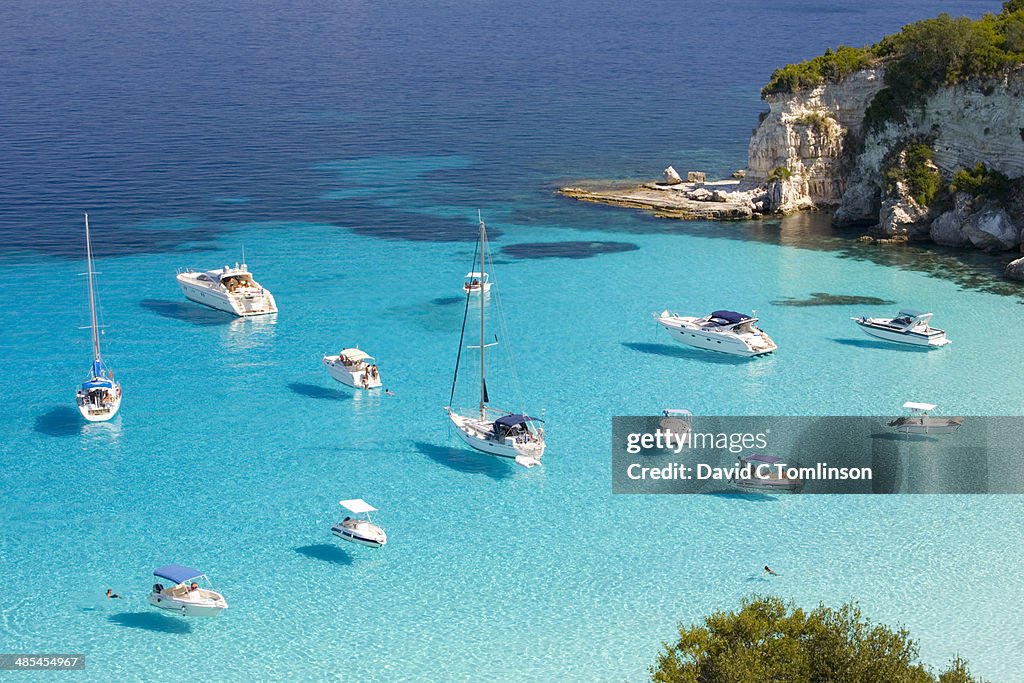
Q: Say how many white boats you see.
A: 12